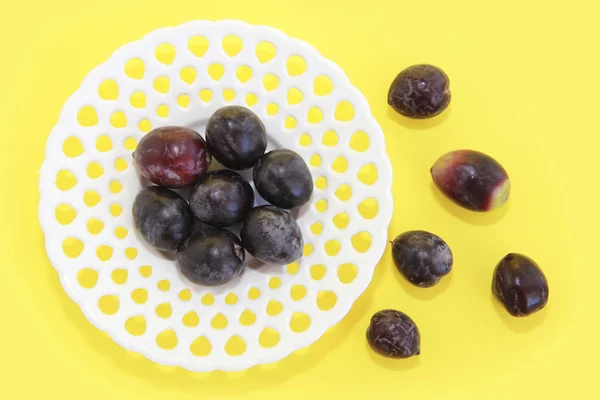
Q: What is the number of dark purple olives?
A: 10